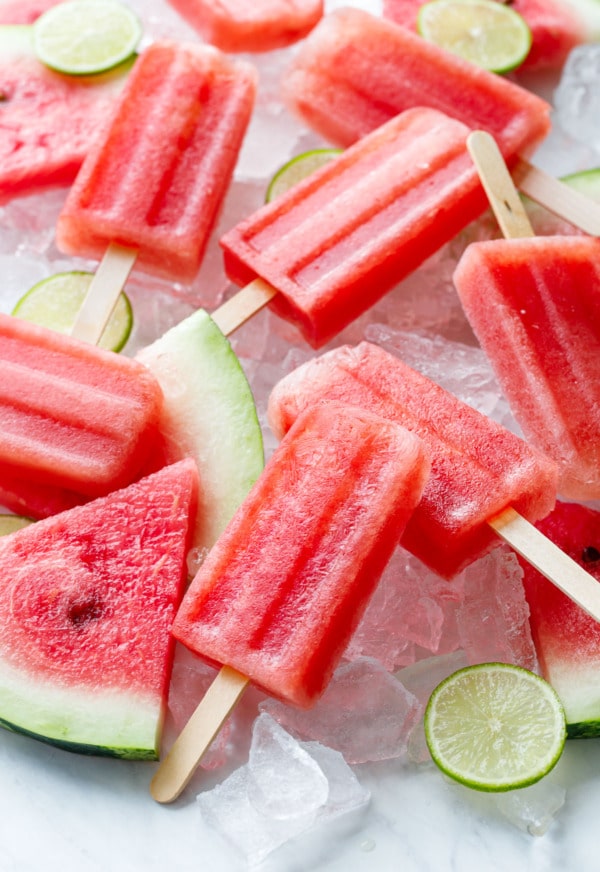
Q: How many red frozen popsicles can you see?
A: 8